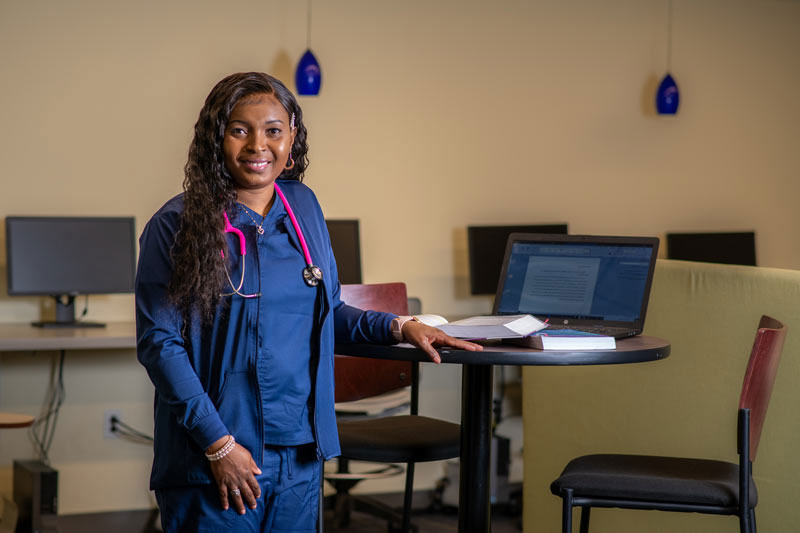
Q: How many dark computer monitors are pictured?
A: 4